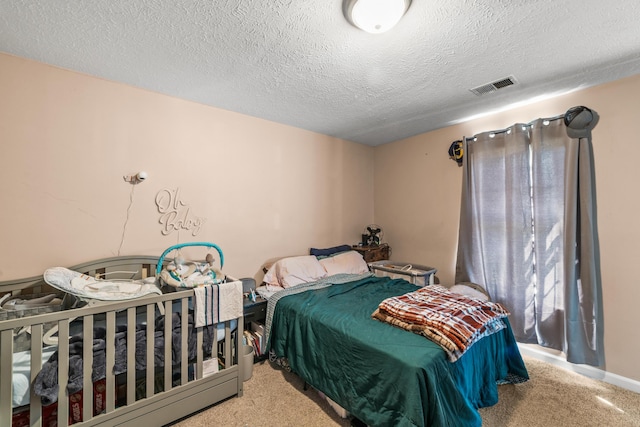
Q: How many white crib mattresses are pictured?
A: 1